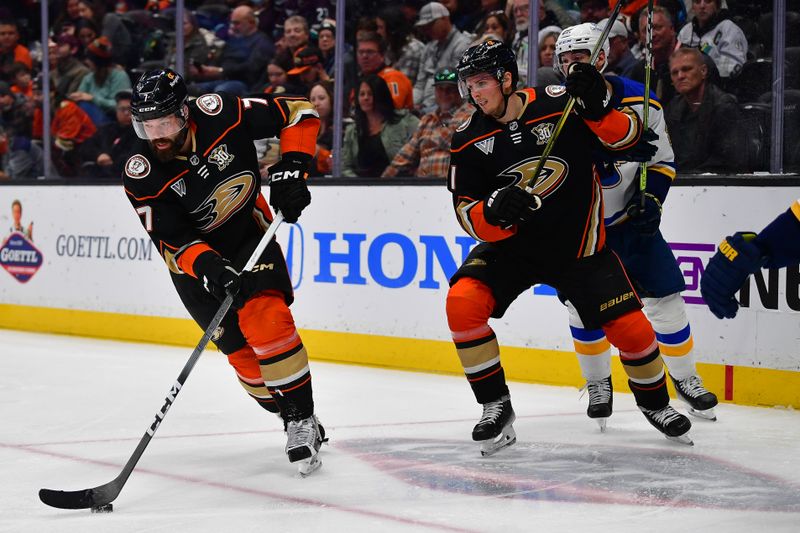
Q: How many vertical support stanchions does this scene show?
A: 5